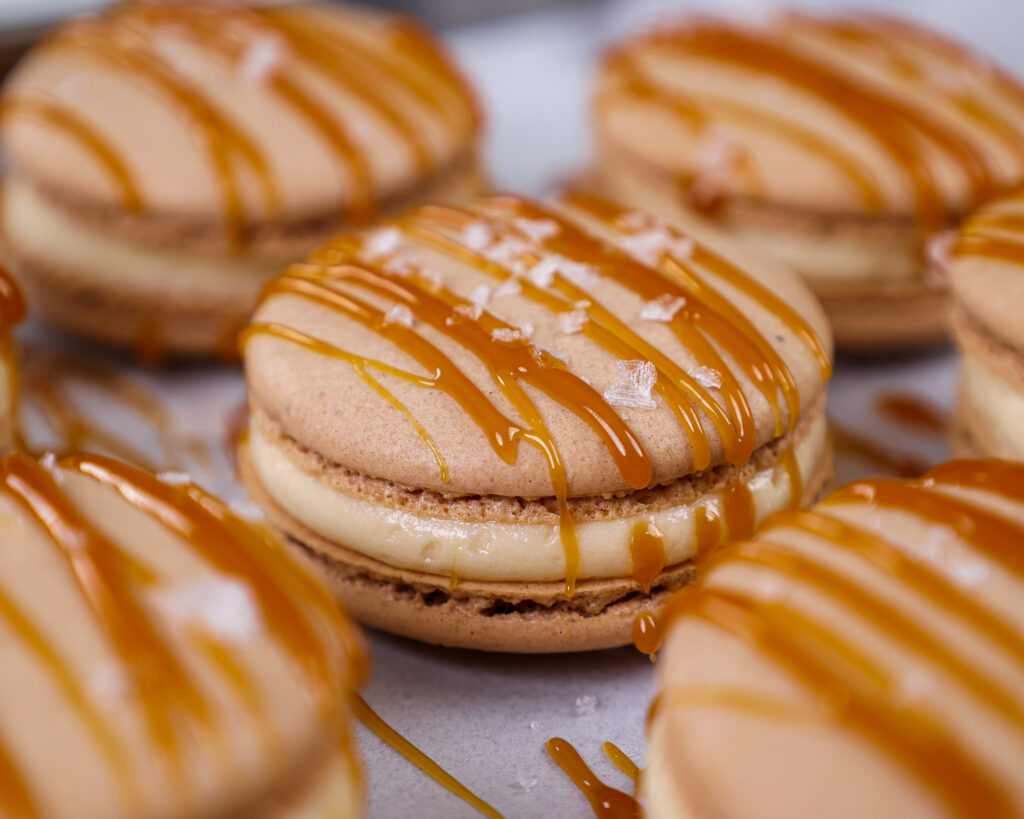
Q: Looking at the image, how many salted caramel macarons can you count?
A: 7